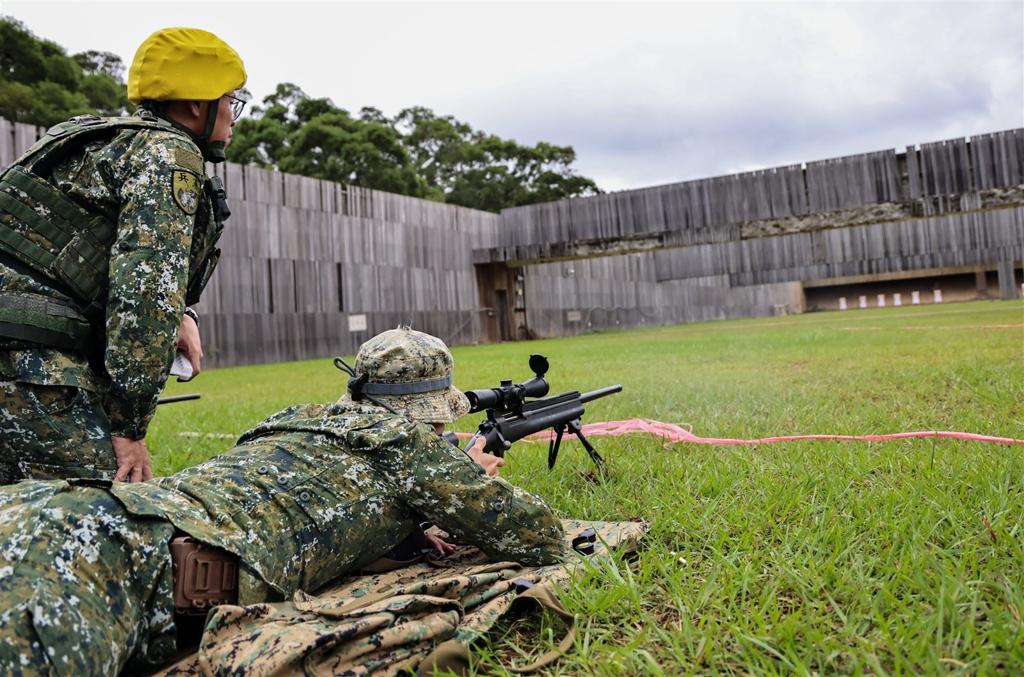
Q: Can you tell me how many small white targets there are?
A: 6